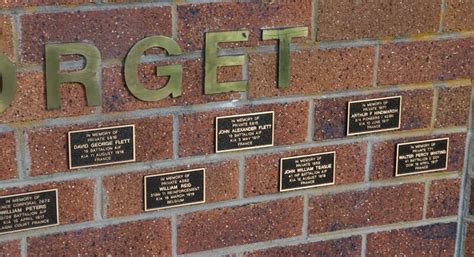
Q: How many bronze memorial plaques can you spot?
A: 7